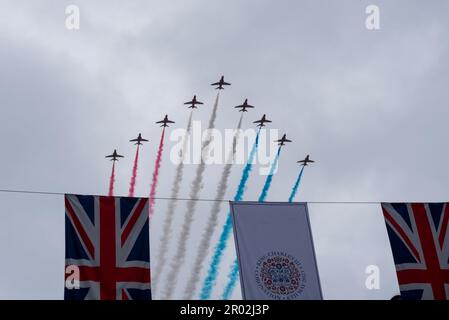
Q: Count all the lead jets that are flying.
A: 1